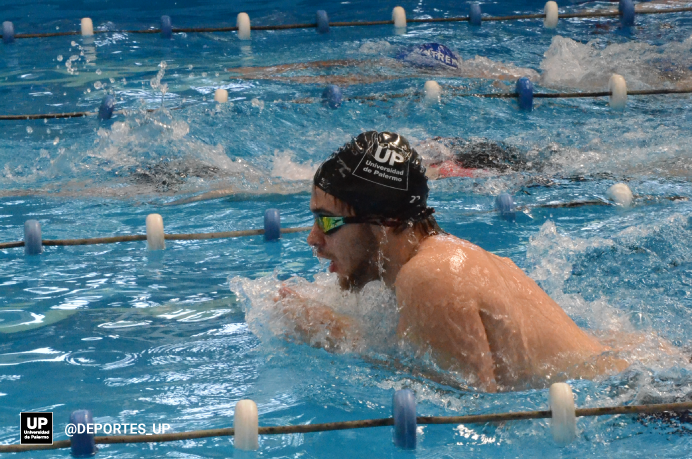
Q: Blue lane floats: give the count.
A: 13